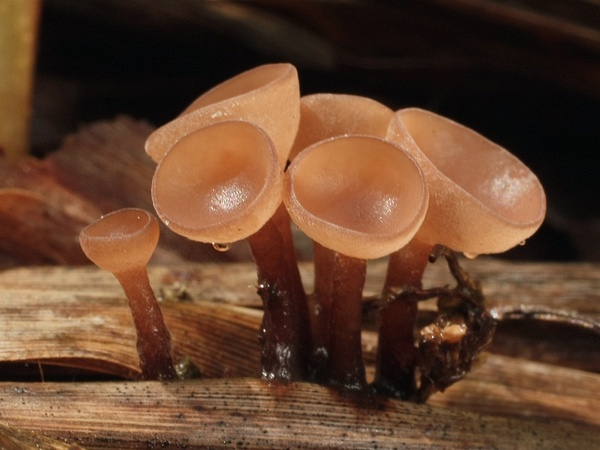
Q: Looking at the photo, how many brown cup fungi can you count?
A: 6